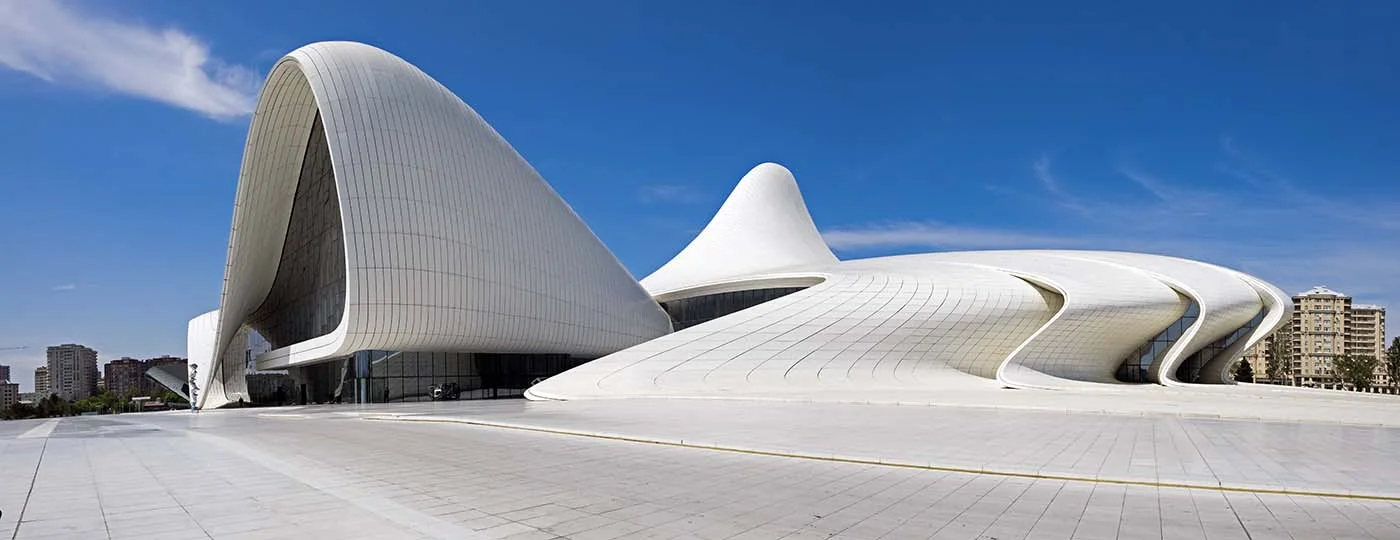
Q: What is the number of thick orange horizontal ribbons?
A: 0